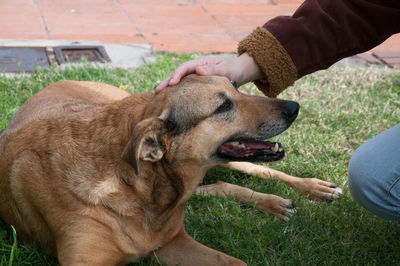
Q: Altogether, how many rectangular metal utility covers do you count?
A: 2